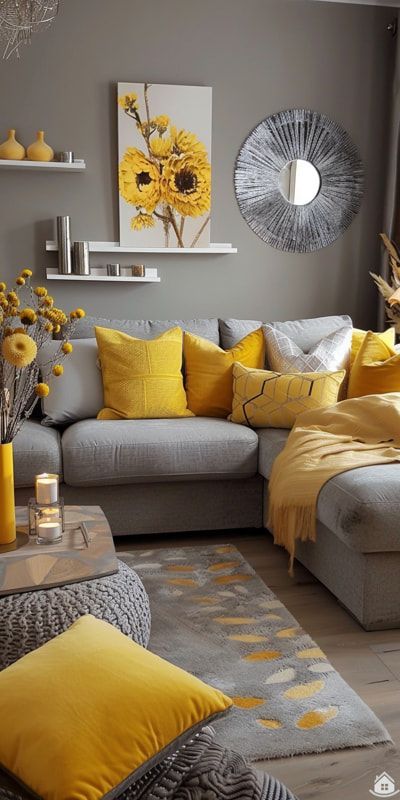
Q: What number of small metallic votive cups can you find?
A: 3